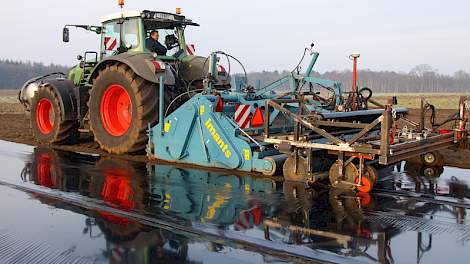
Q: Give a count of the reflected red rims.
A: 2